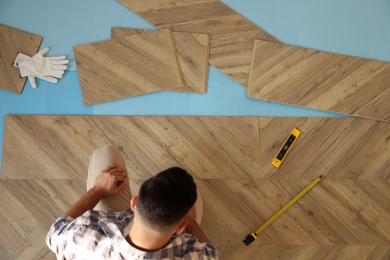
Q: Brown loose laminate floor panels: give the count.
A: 5